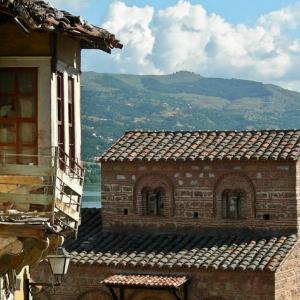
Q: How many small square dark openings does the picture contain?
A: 3